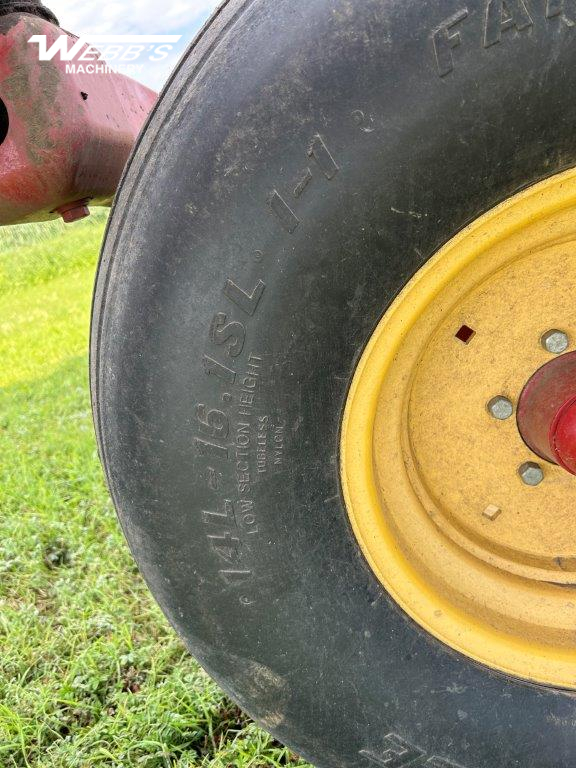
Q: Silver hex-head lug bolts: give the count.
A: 3